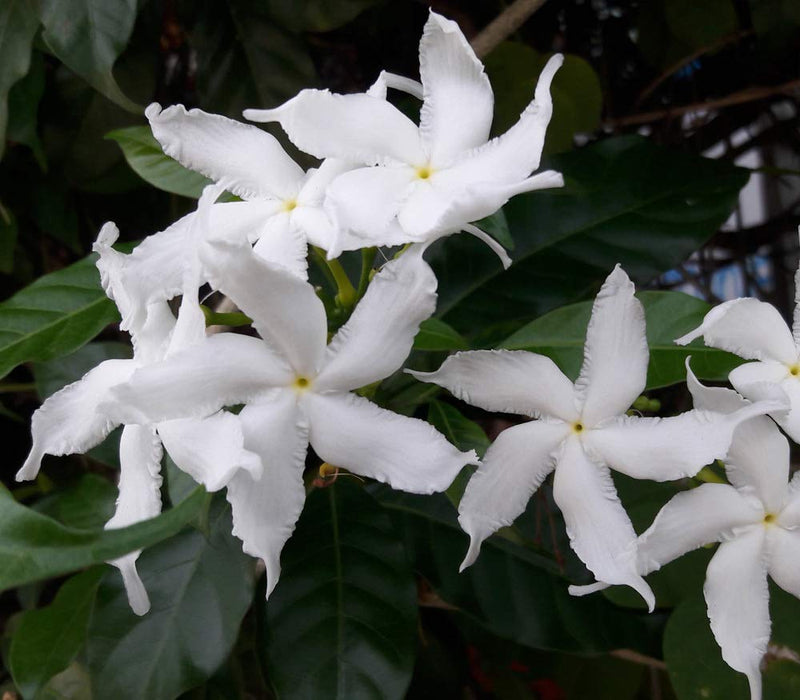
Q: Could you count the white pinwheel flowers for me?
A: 7